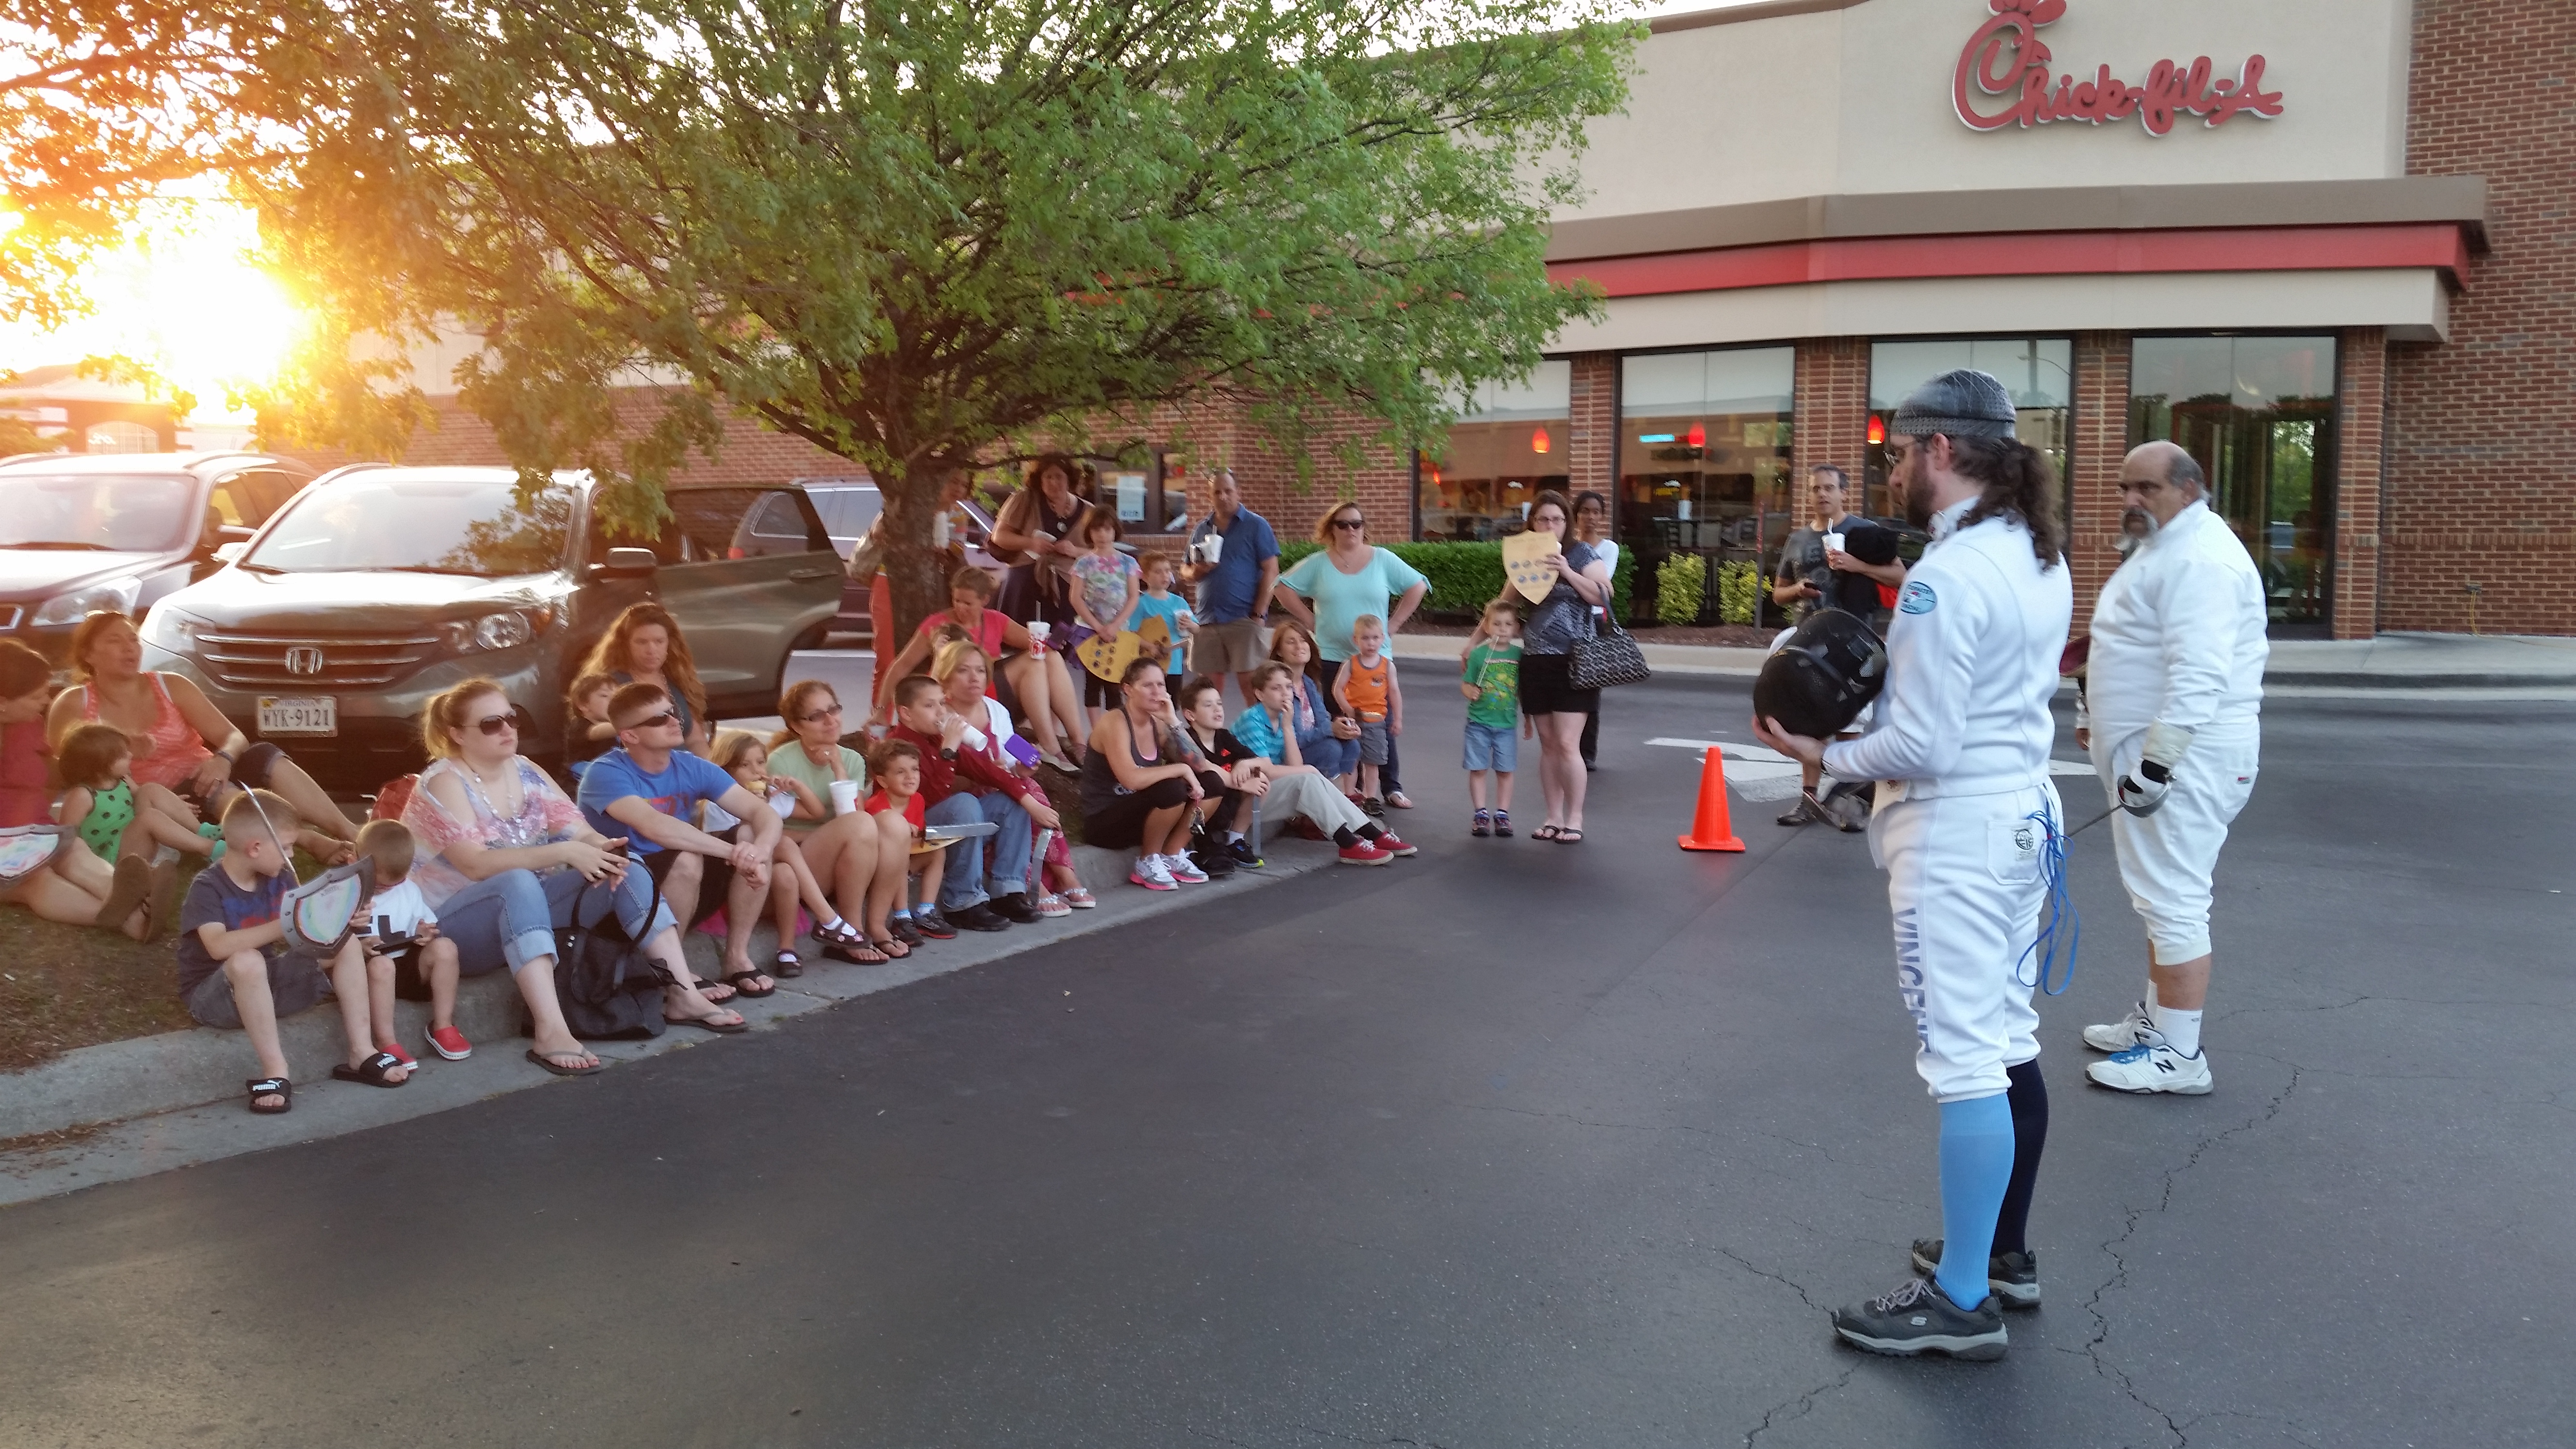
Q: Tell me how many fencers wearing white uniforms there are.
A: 2